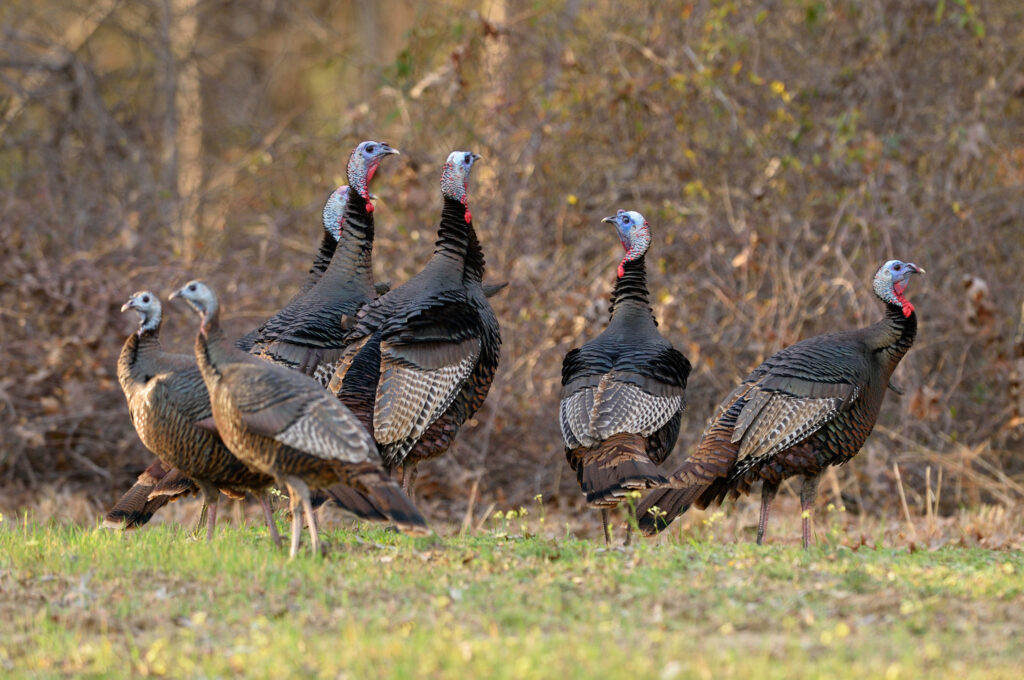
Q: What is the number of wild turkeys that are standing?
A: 7